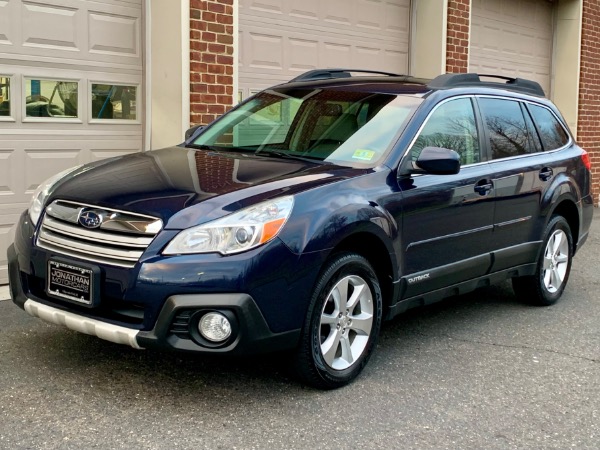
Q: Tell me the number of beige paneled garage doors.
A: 3